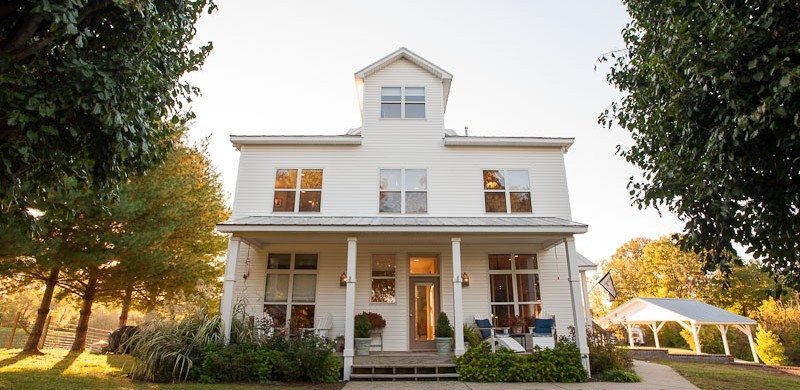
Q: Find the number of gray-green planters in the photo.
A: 2